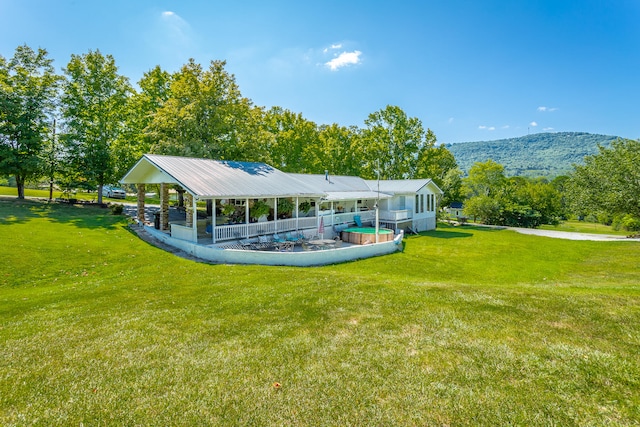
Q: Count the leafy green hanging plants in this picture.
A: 4